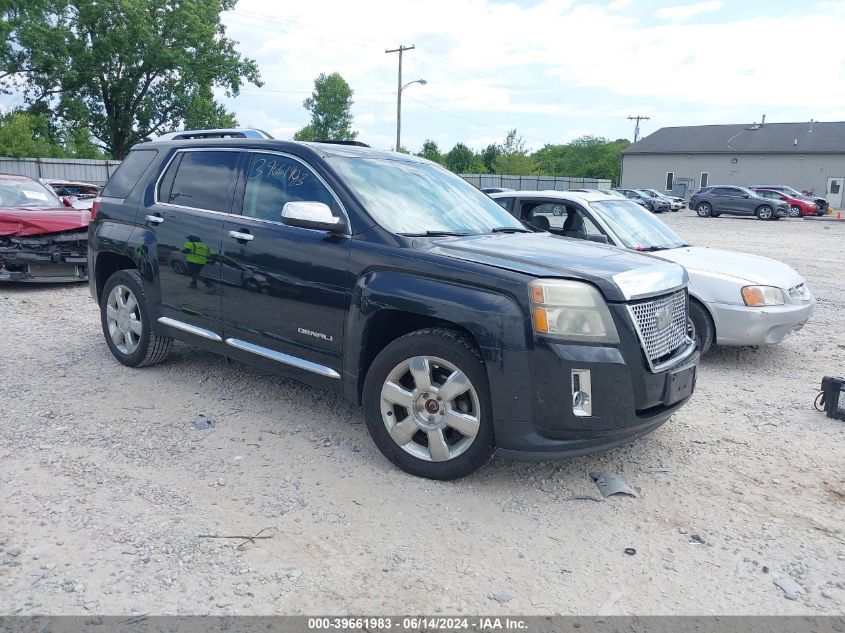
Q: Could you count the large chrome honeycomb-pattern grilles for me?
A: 1